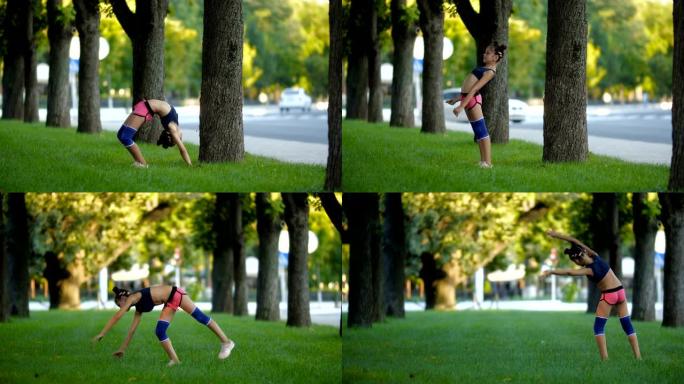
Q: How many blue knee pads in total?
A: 6